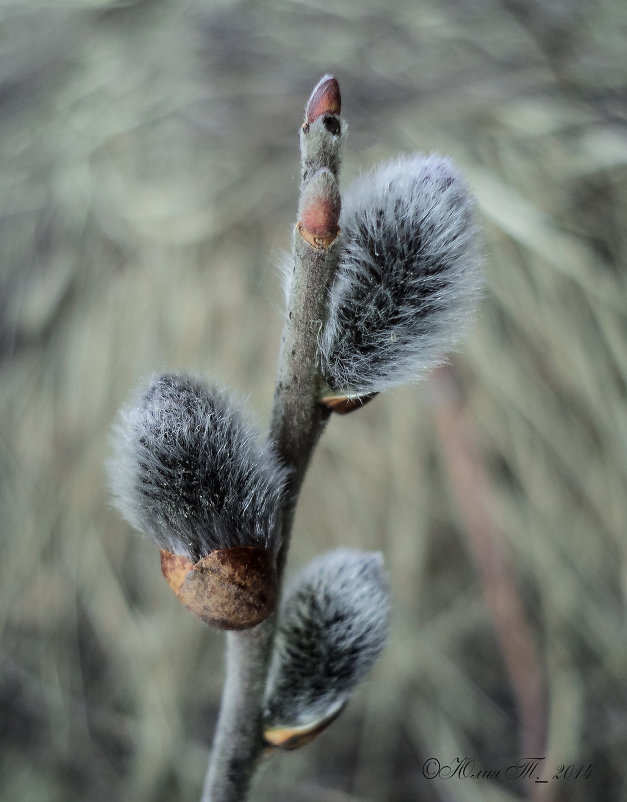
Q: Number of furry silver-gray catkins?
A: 3